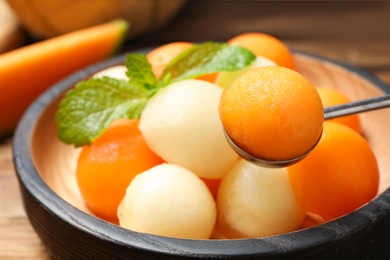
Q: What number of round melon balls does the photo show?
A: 11